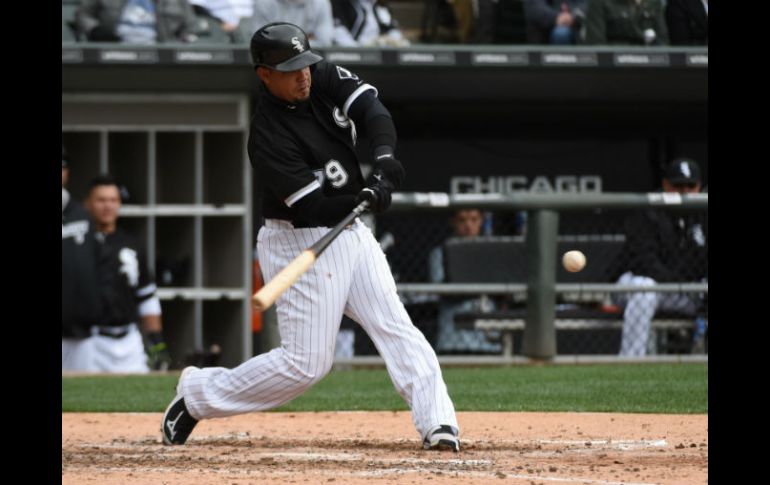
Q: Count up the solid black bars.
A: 2